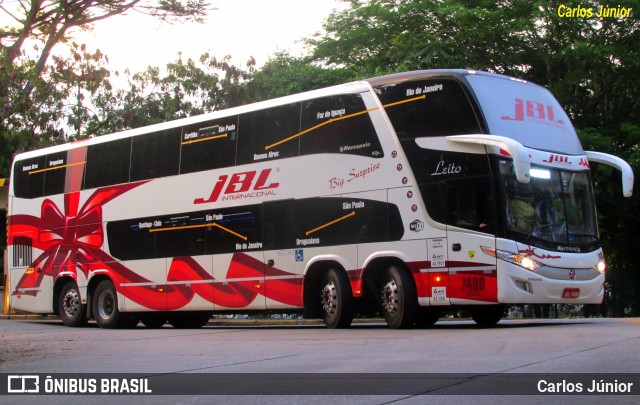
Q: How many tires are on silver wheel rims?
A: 4